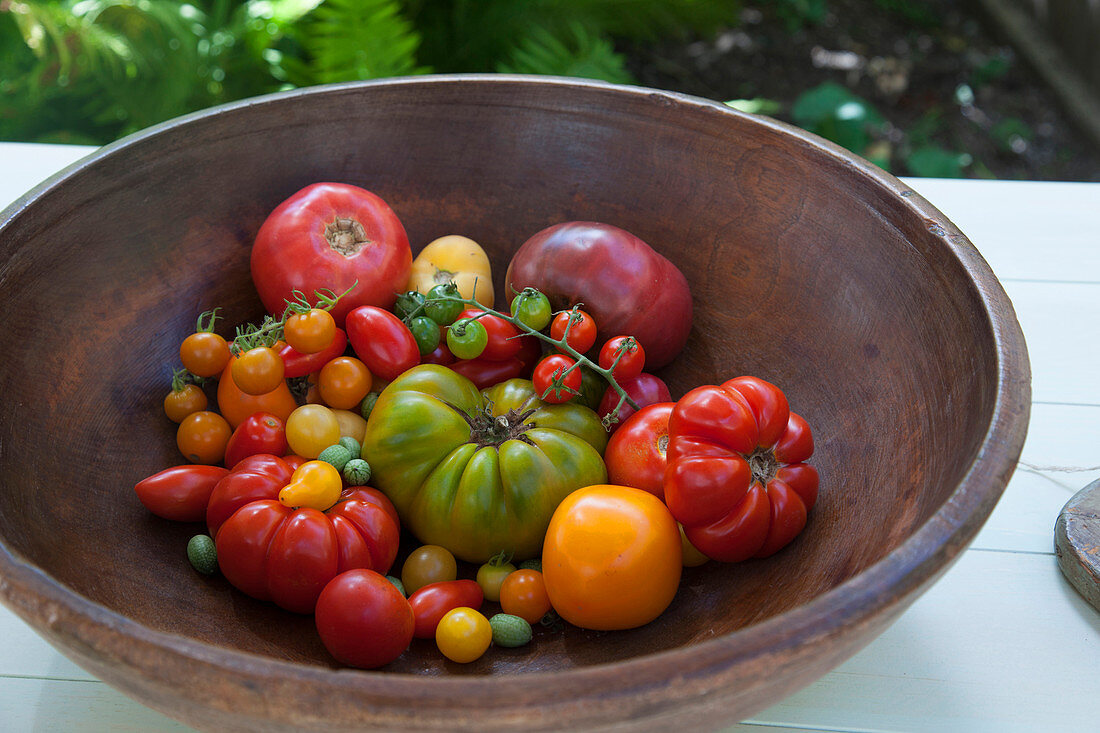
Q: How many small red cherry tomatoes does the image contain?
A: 3